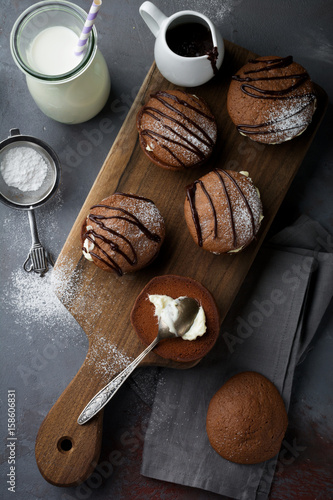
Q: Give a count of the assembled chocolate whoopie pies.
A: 4